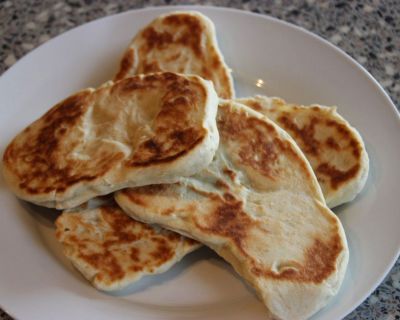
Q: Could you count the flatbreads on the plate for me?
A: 5